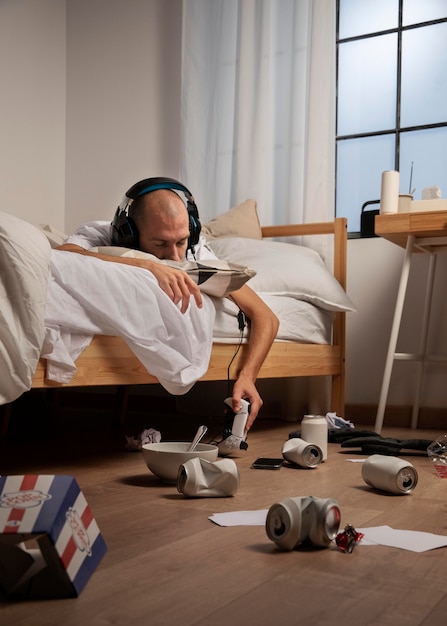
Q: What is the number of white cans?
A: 5